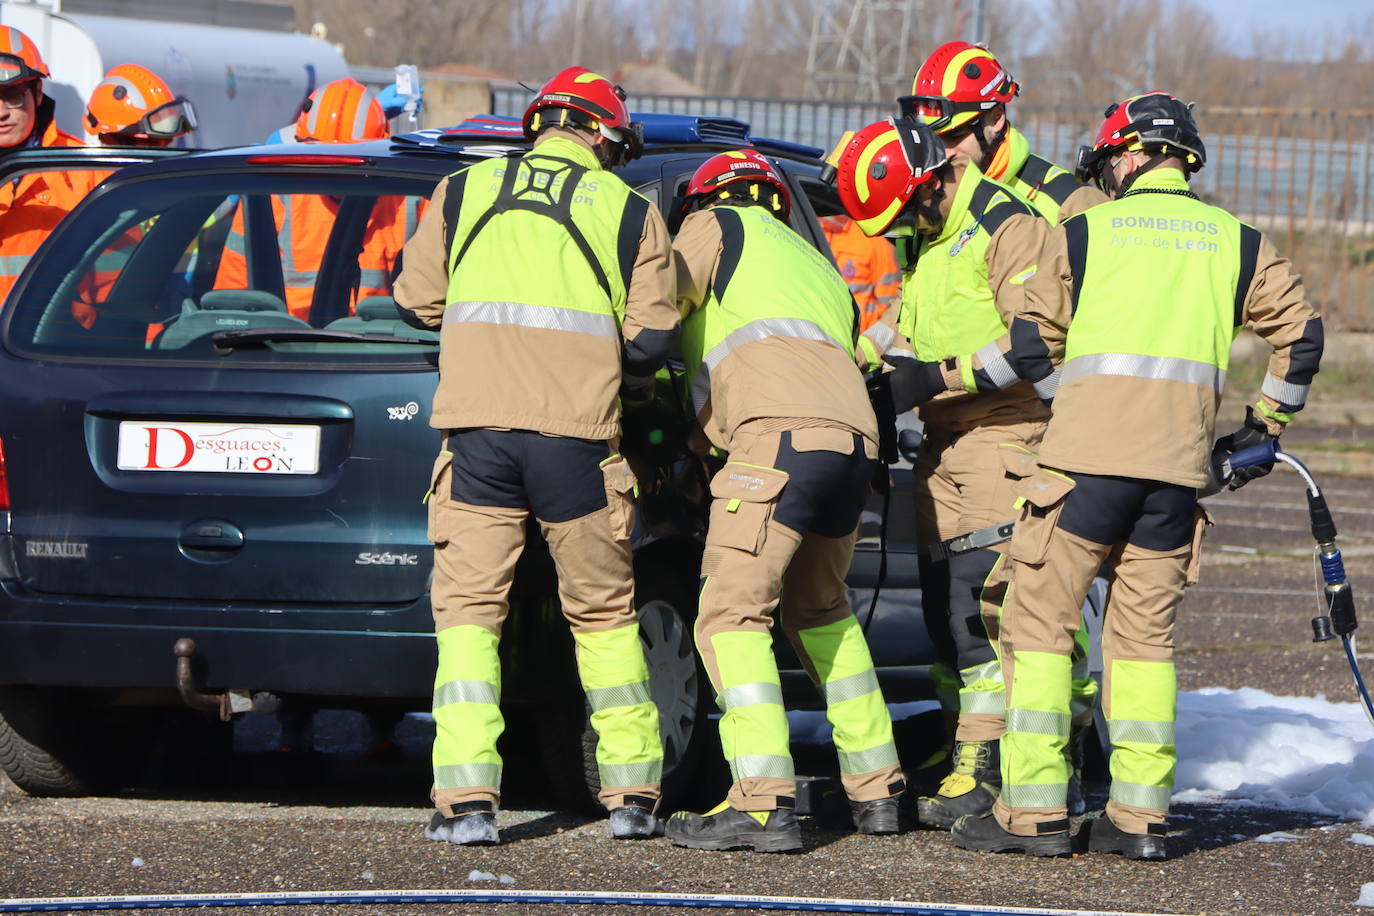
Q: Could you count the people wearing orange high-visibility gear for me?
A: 4